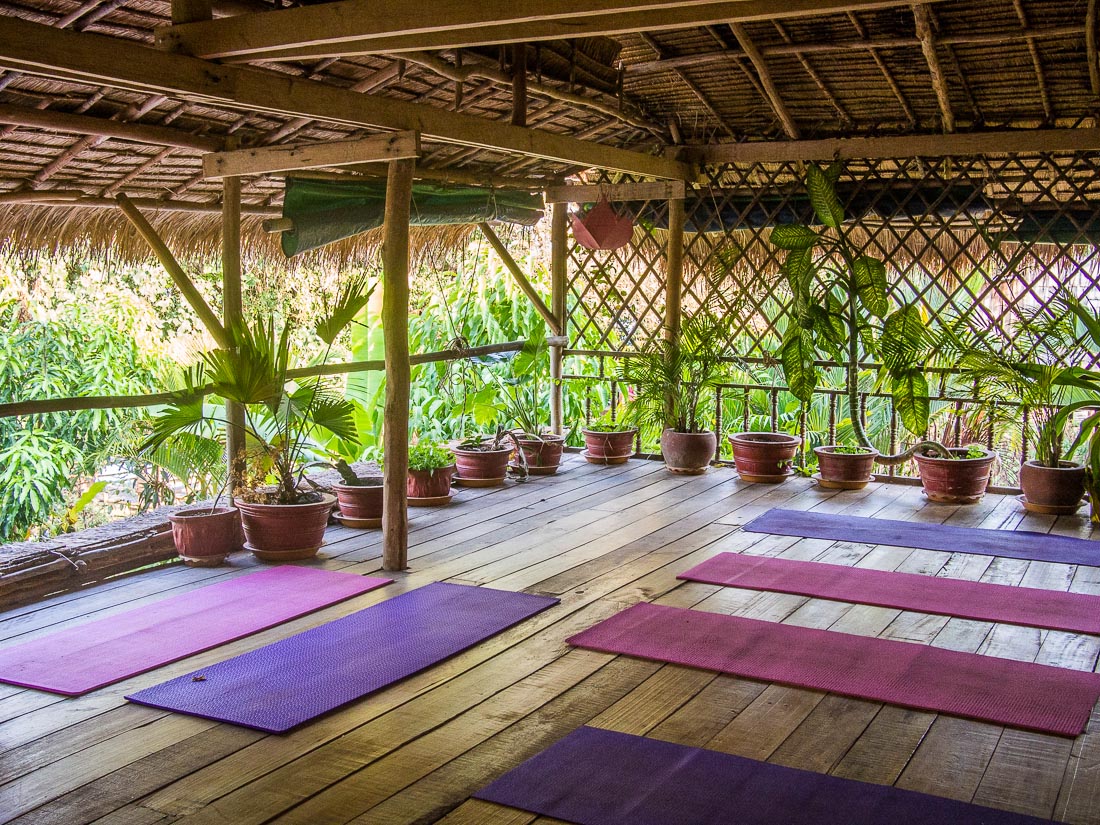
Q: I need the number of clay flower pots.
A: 12